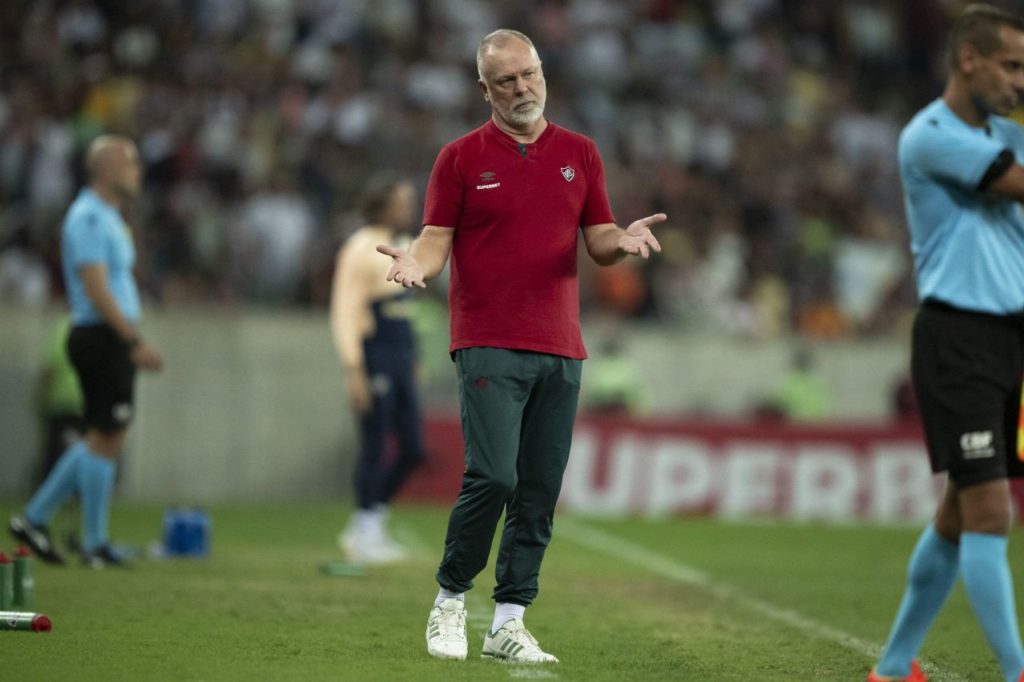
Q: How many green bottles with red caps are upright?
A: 2